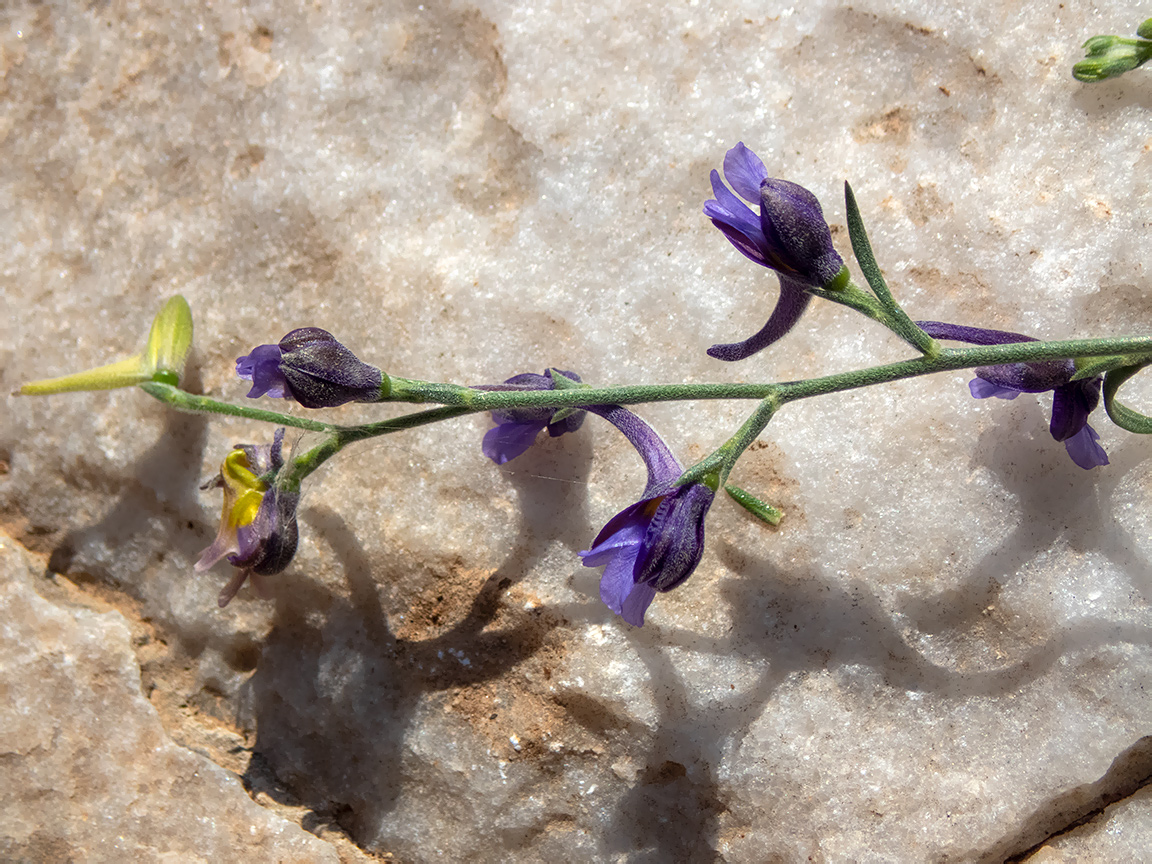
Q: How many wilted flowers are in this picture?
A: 1